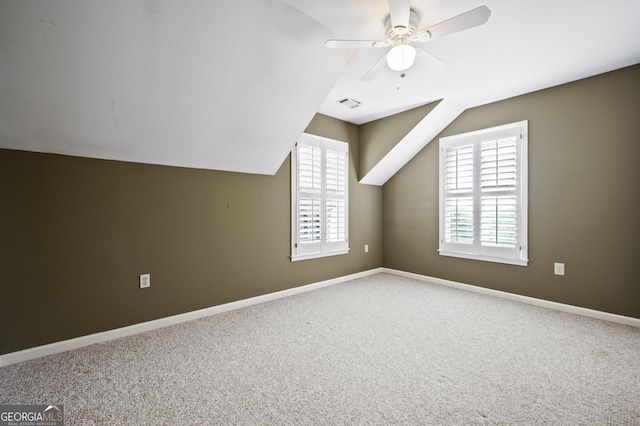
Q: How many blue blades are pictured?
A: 0